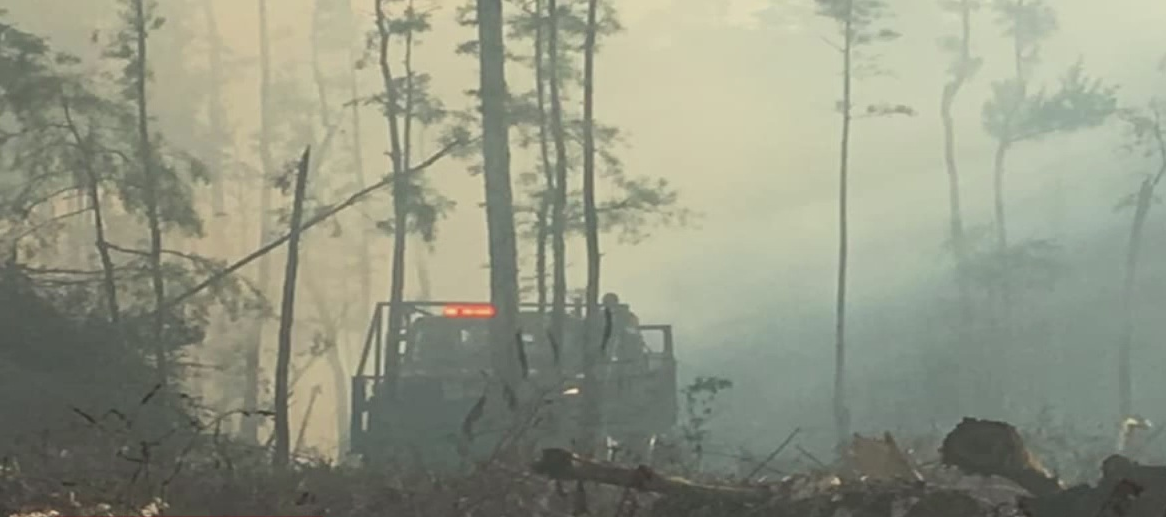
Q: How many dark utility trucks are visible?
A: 1